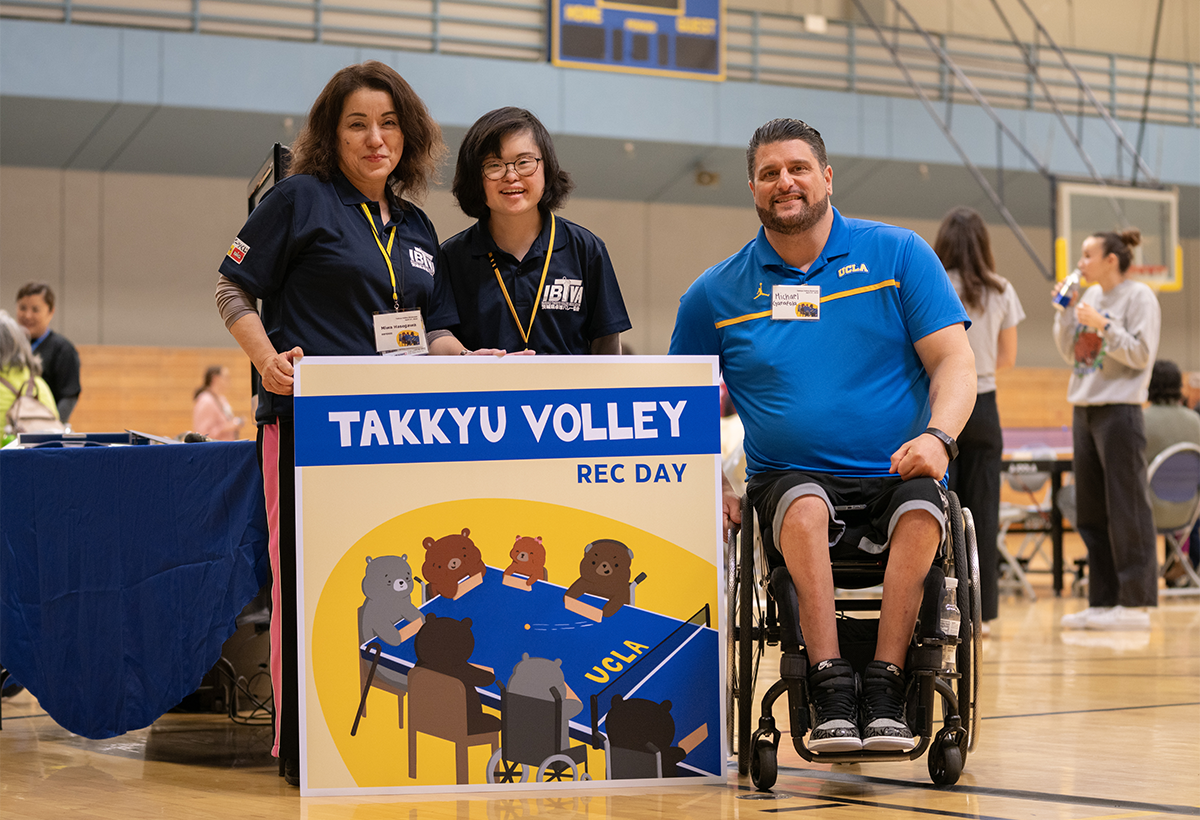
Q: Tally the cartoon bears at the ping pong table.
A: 7